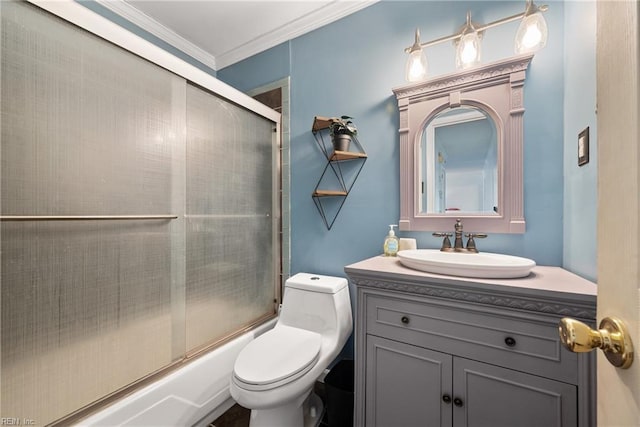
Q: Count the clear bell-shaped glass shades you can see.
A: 3